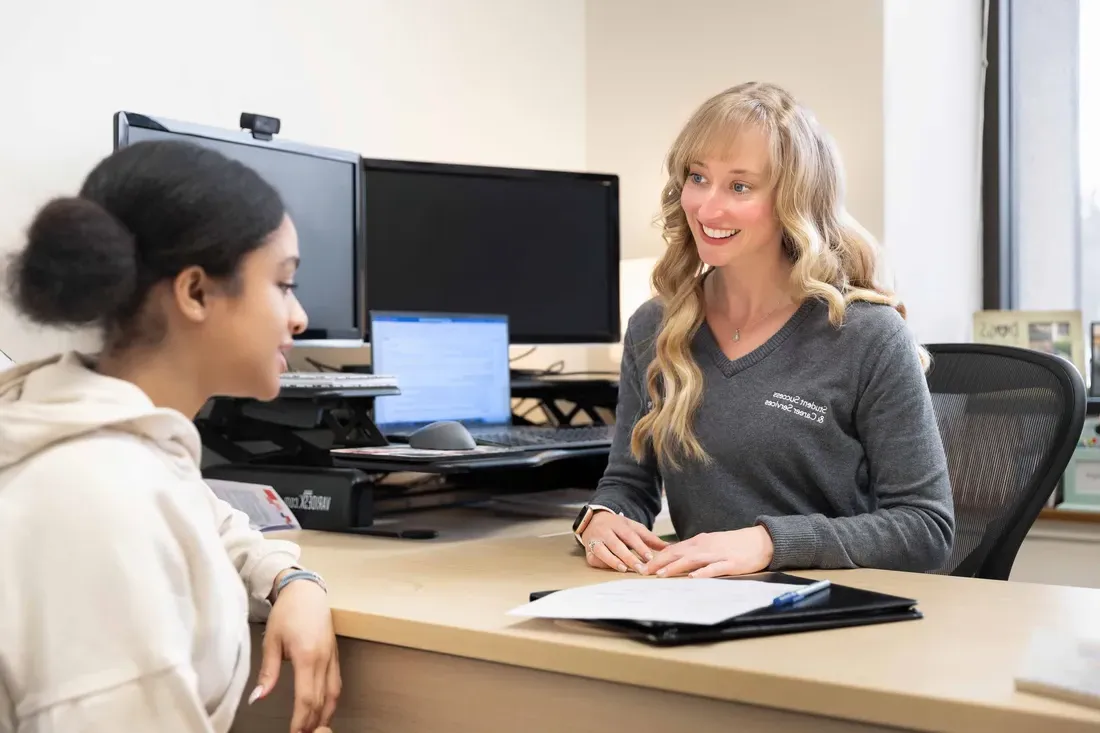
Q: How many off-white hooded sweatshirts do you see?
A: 1